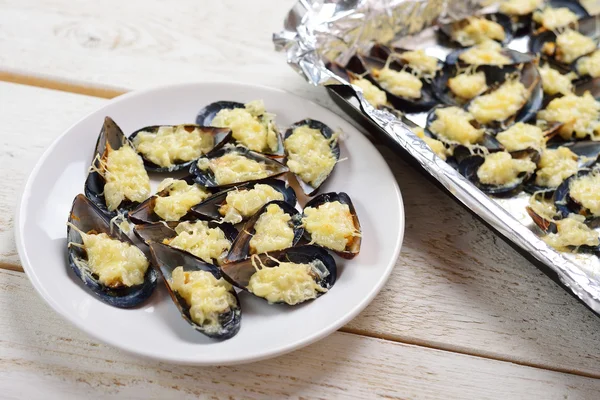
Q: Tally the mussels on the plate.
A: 13